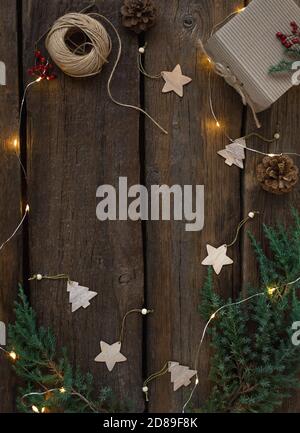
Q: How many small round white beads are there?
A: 6